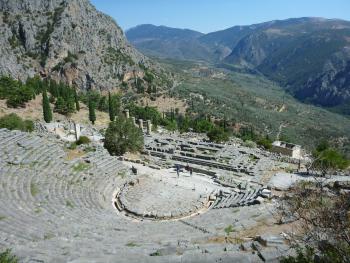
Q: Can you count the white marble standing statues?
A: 0